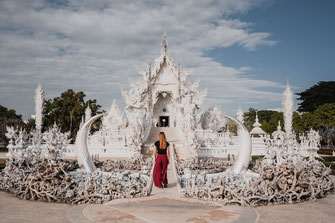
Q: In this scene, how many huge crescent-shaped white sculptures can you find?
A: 2